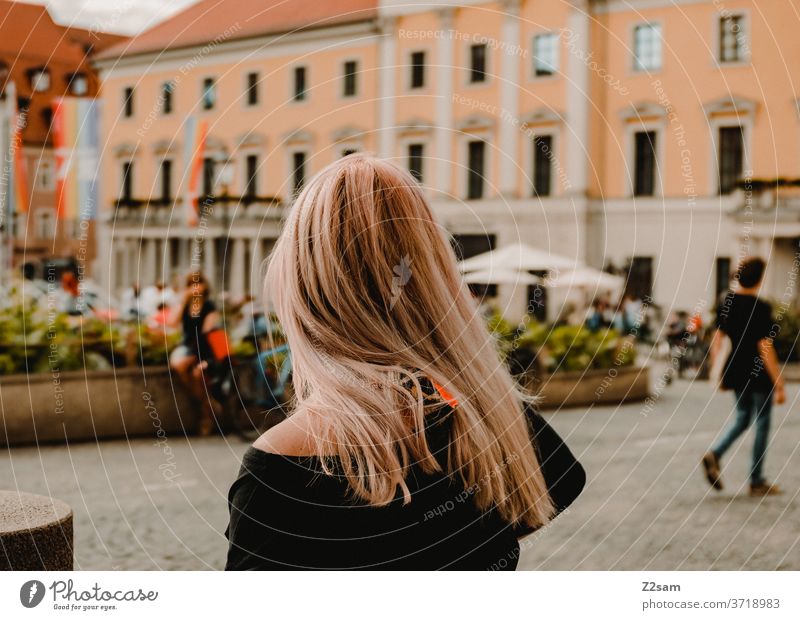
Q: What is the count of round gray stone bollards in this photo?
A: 1